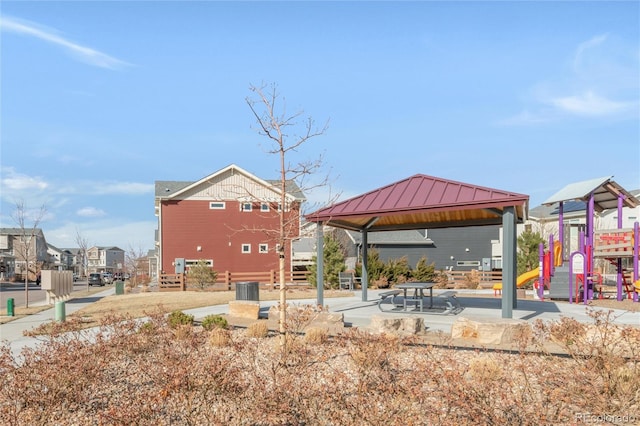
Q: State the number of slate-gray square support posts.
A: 4